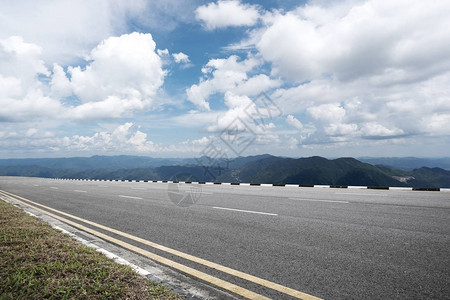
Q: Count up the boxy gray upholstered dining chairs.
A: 0